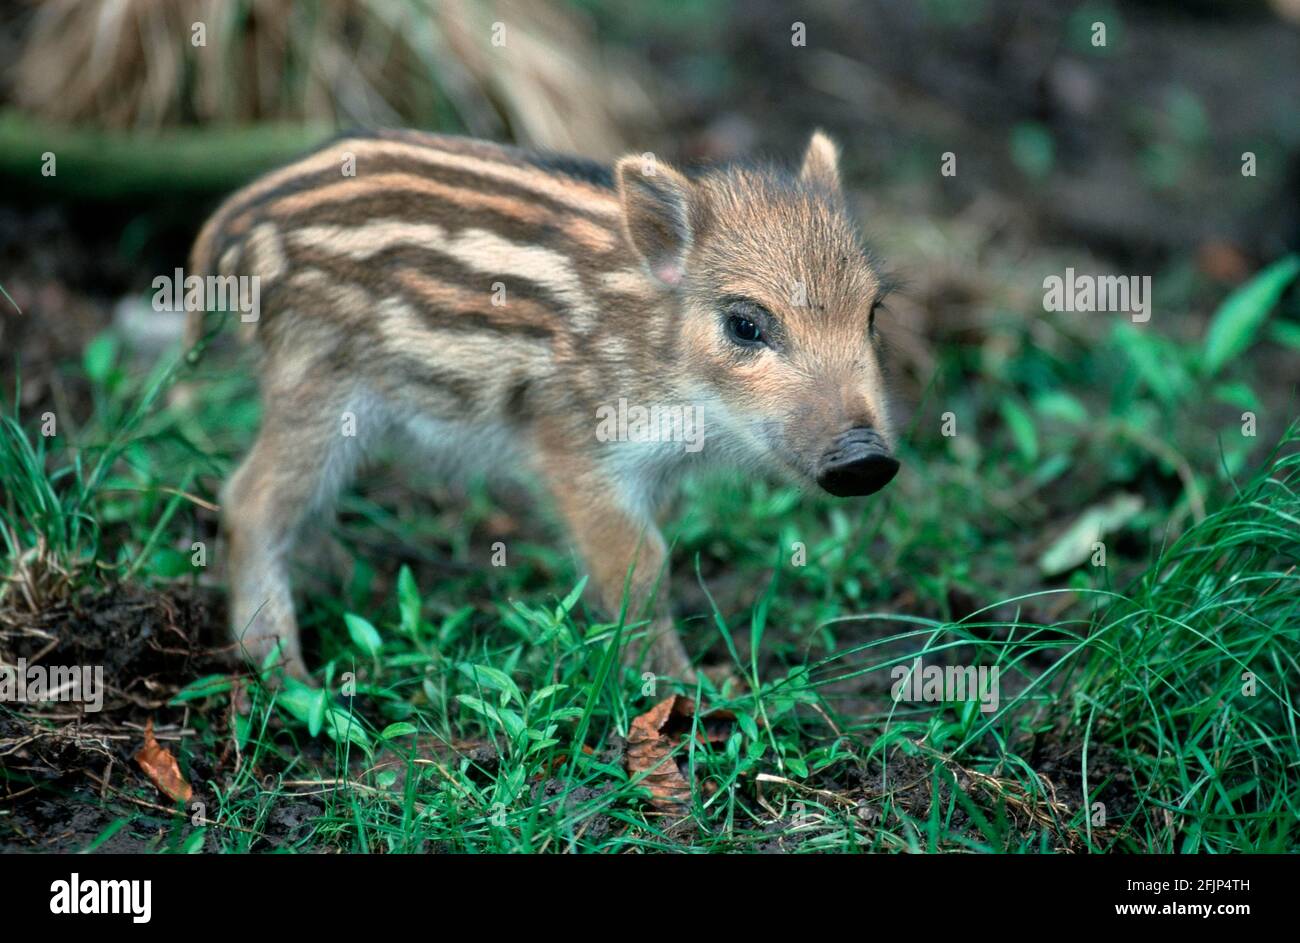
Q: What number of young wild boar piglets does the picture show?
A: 1